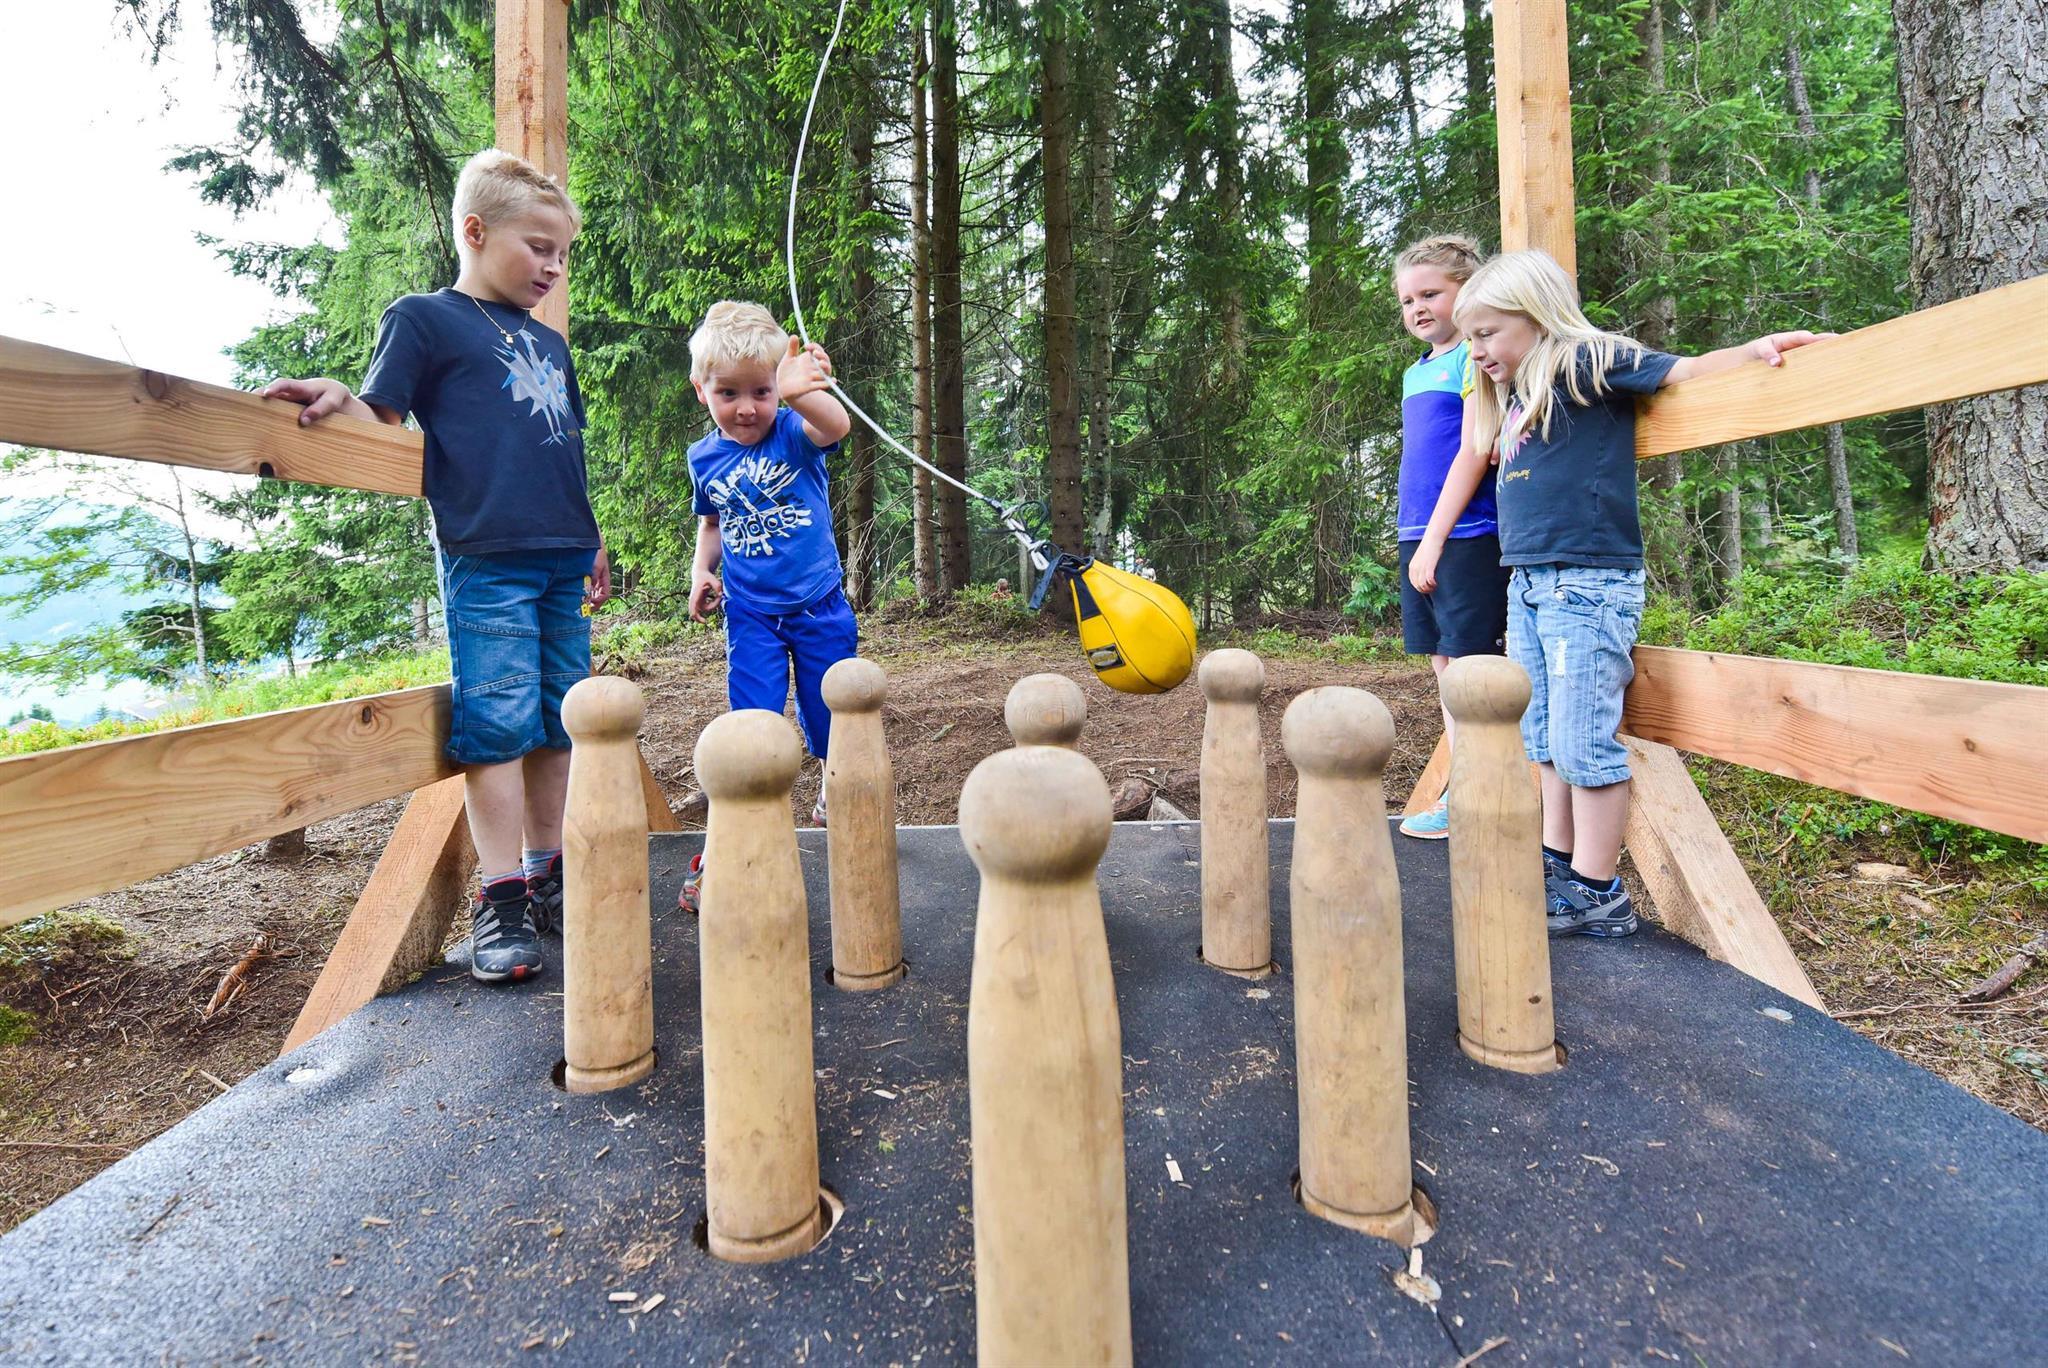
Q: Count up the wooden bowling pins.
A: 8